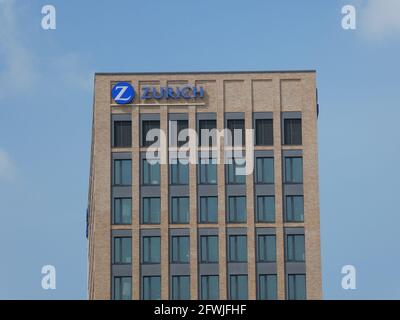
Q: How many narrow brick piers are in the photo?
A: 6